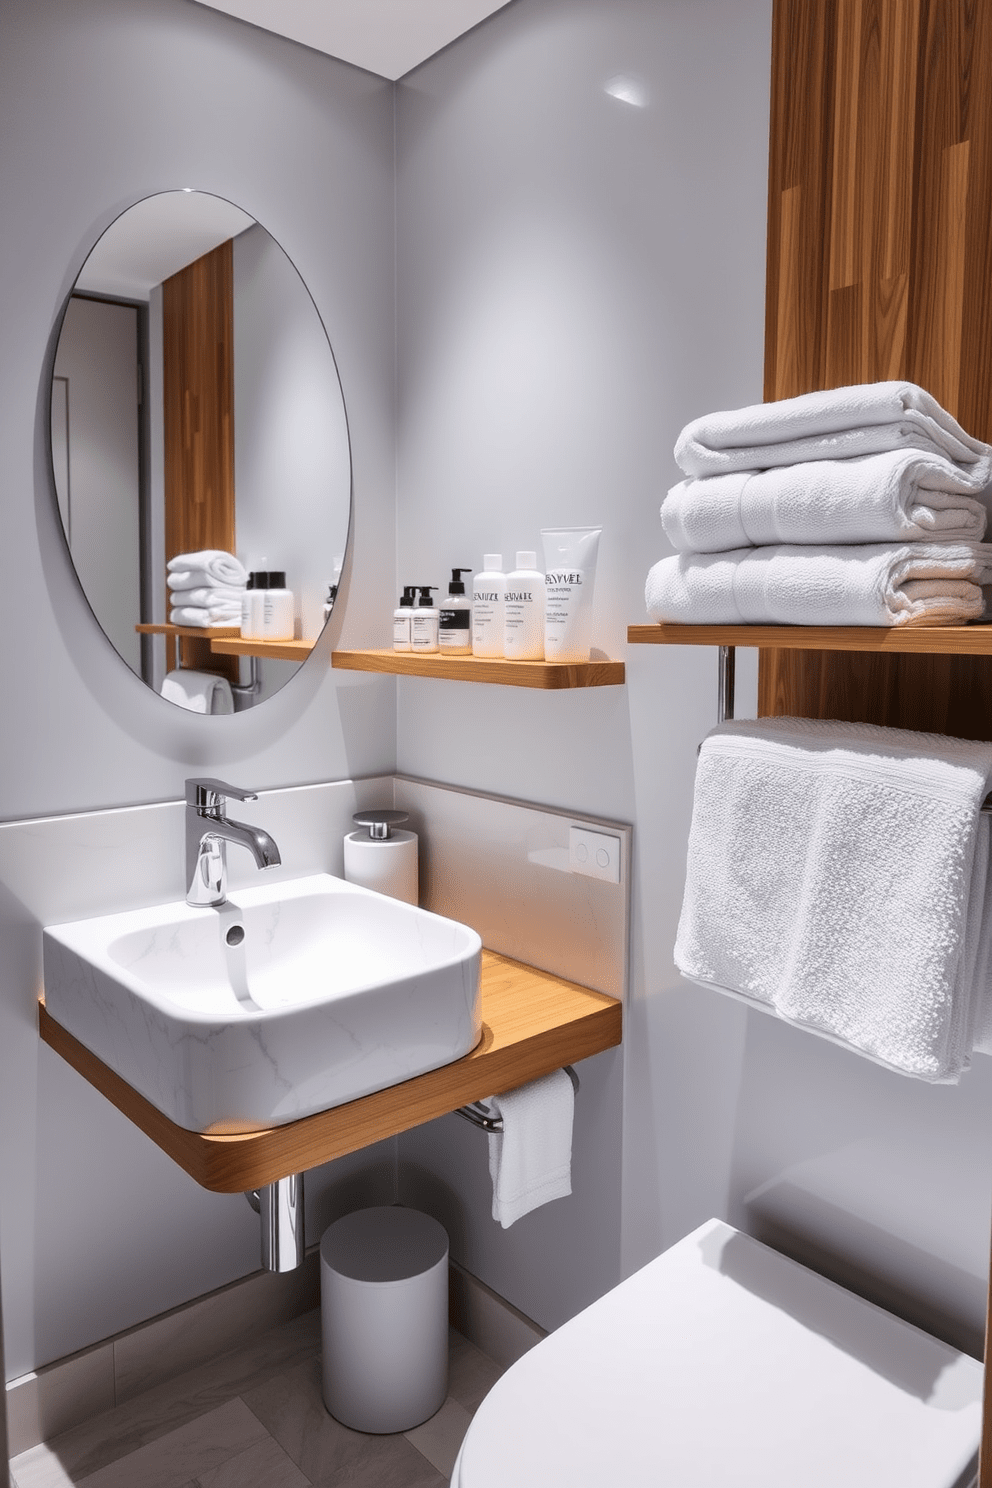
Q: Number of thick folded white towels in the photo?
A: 3